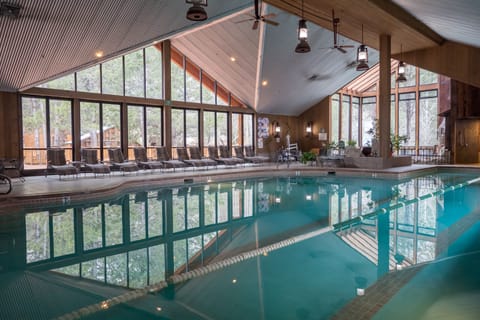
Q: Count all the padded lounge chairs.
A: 11